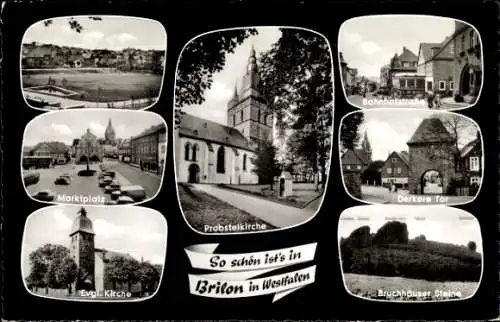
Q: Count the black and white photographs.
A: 7